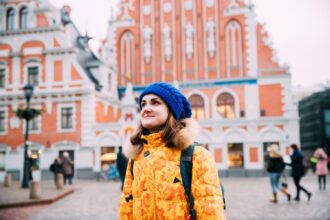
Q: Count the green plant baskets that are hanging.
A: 1